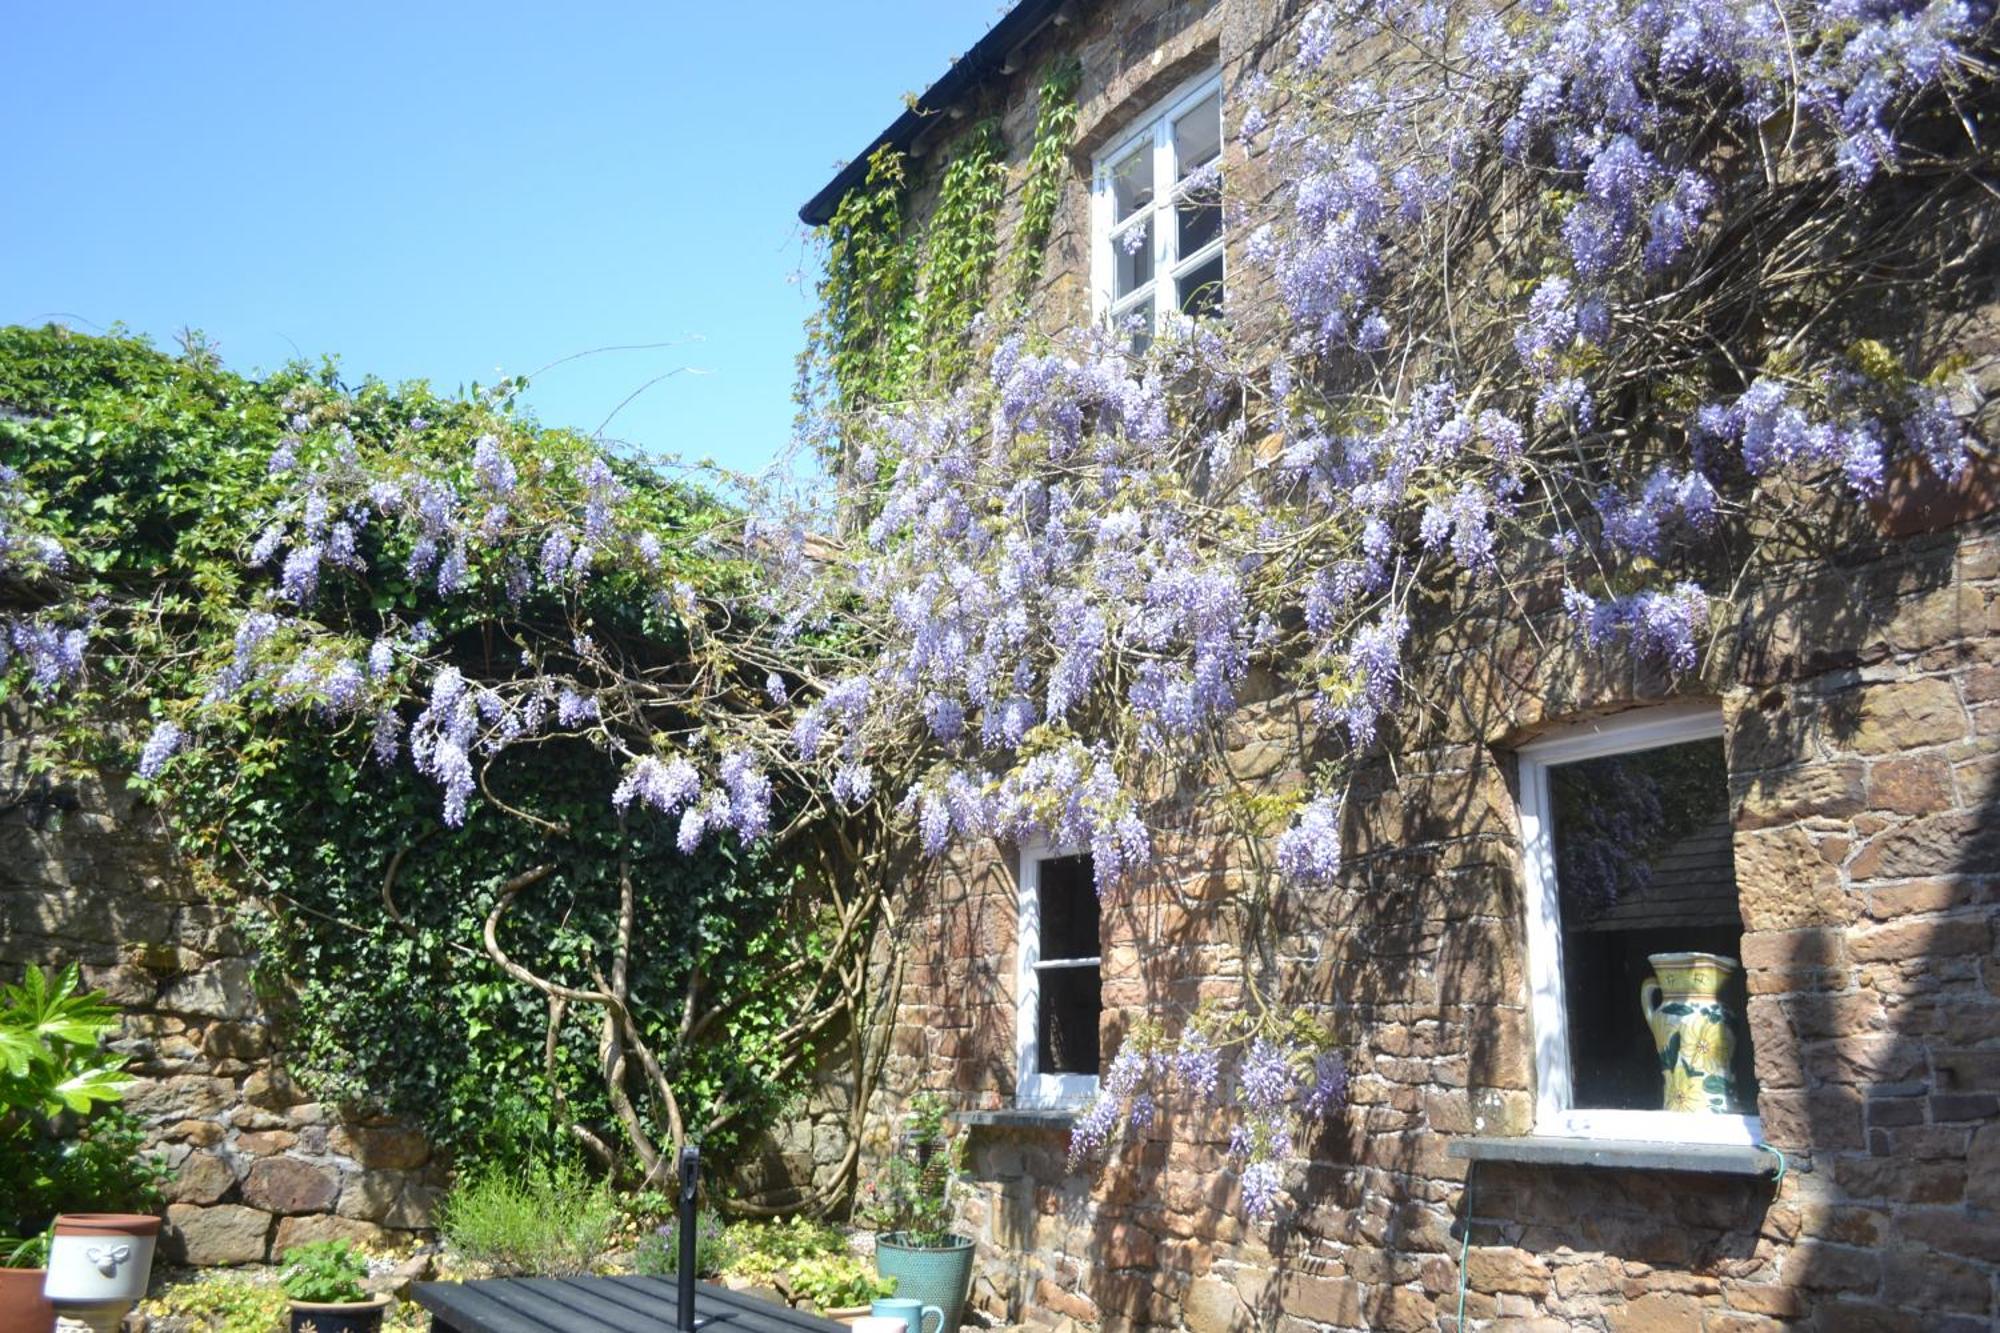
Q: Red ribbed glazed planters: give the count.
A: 0